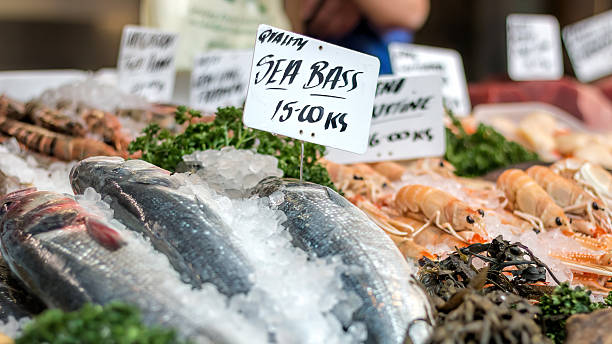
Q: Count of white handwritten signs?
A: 7